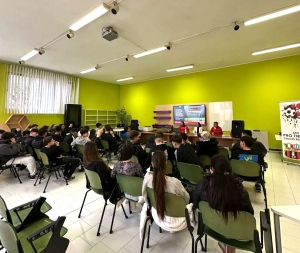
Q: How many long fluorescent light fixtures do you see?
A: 8